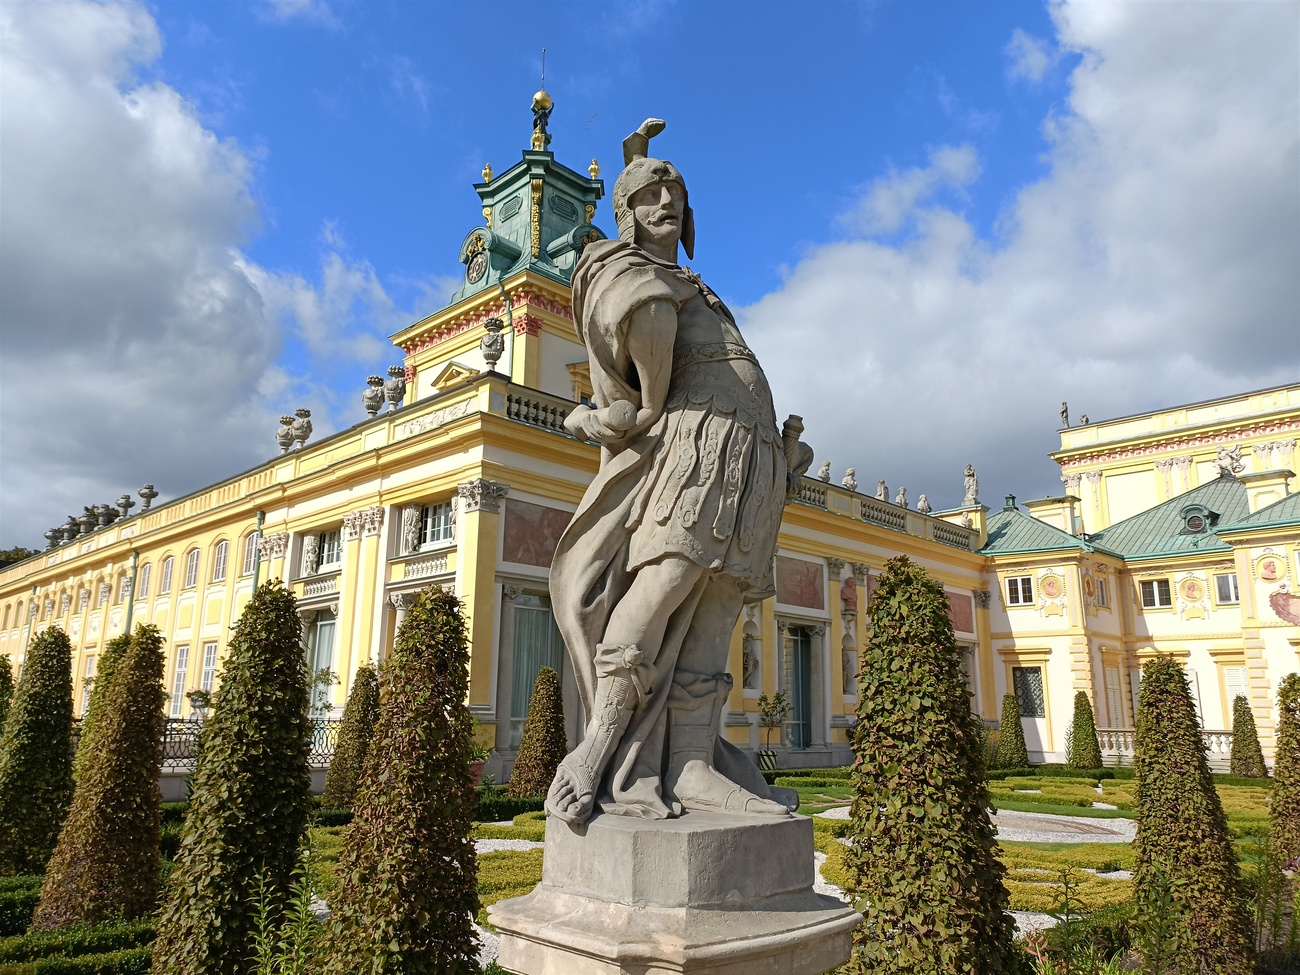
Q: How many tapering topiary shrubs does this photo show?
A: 14